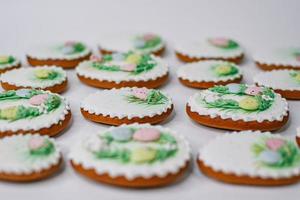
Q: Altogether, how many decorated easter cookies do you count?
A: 15